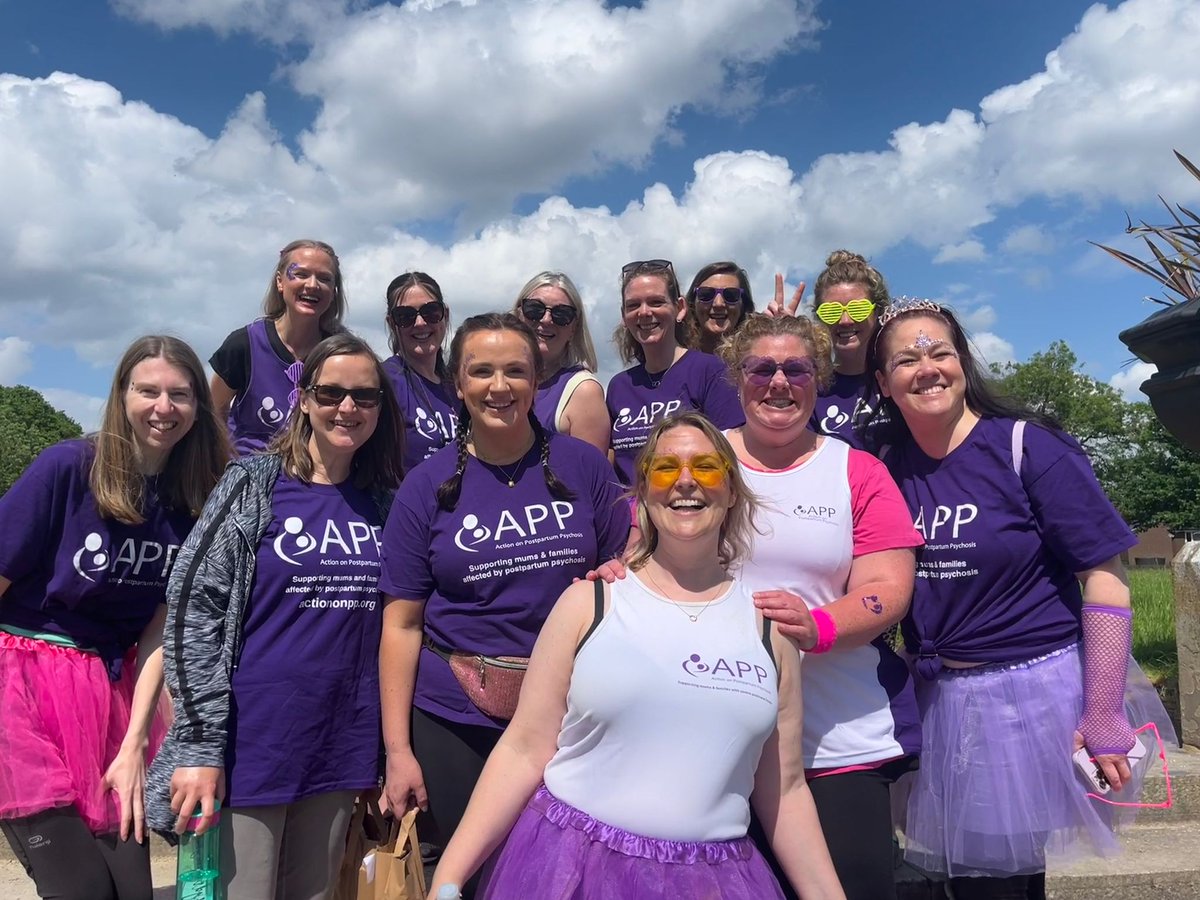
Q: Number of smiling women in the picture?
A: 12